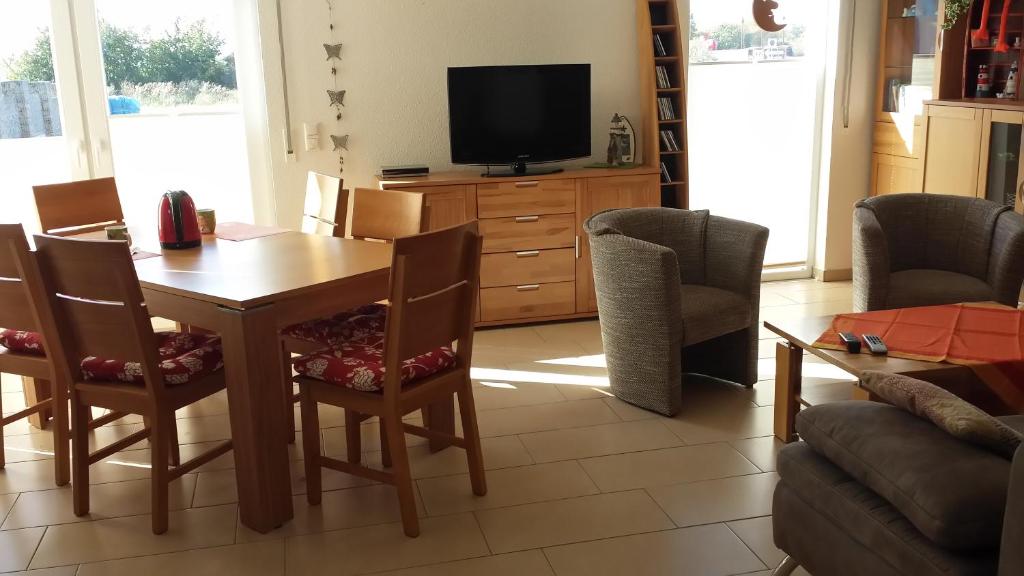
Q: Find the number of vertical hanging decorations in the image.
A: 1